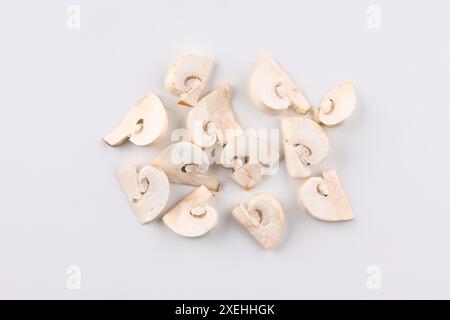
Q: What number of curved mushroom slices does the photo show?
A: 12